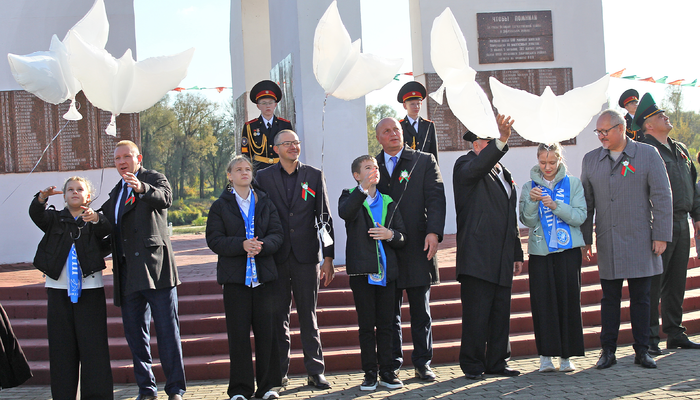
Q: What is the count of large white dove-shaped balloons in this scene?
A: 5